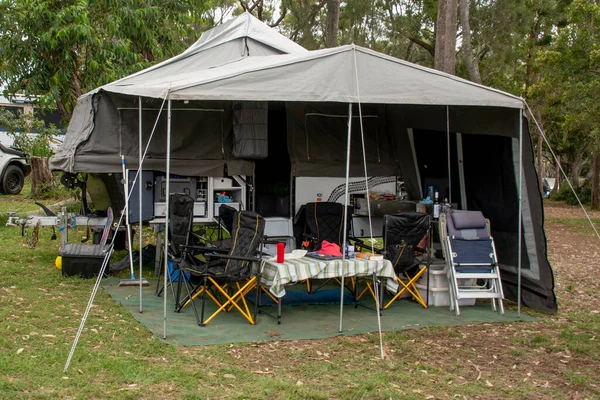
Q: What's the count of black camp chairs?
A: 5